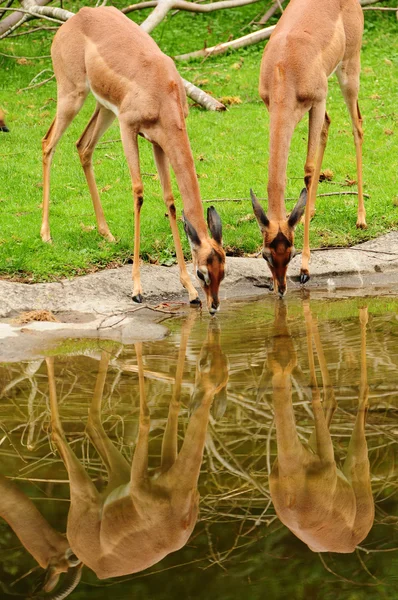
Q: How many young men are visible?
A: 0